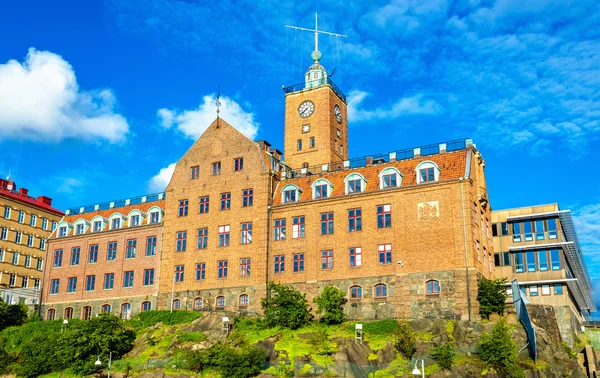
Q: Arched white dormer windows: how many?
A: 11